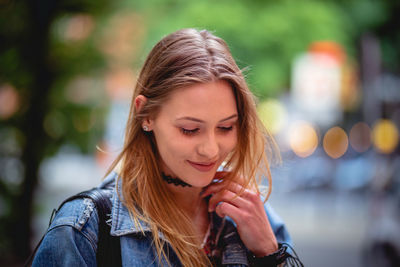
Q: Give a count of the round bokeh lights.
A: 5